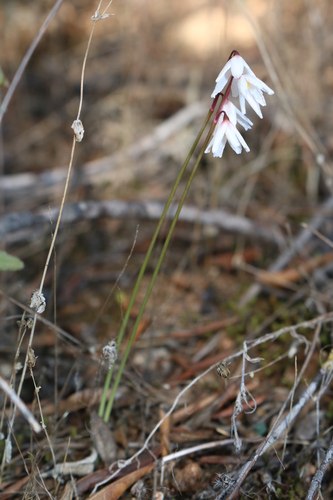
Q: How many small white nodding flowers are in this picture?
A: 4